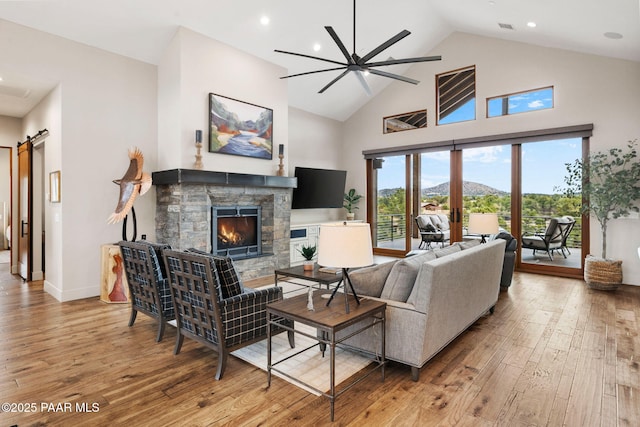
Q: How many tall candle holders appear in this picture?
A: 2